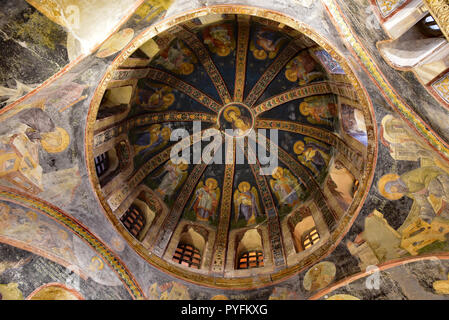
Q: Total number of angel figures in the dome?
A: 12